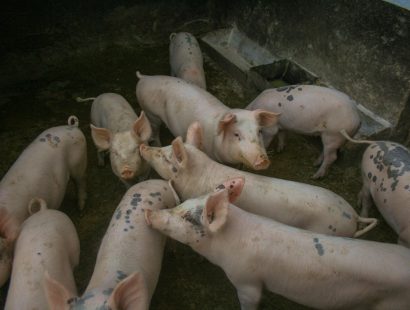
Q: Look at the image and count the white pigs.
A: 10